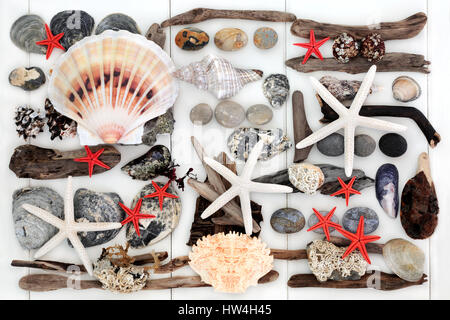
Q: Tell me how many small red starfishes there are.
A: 8